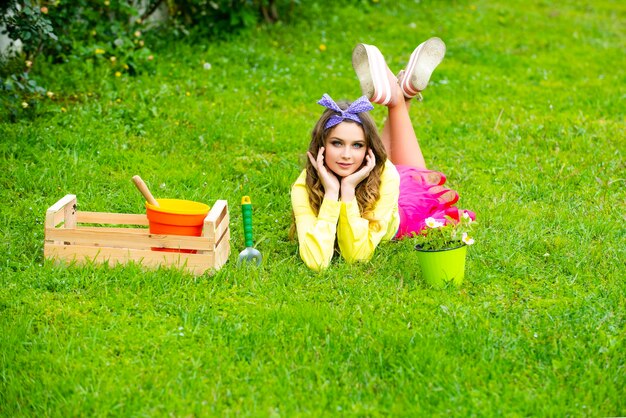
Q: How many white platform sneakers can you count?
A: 2